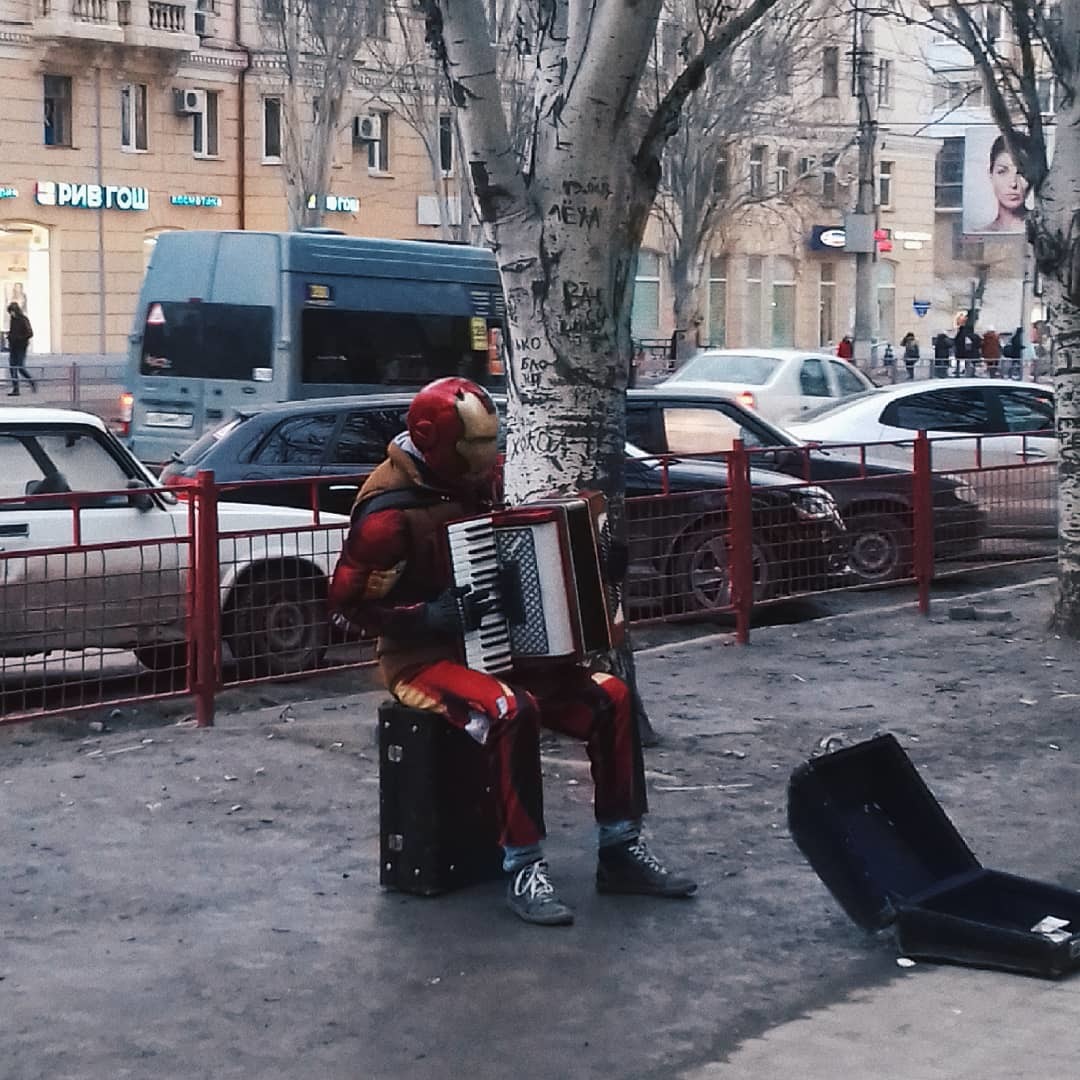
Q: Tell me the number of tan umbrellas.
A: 0